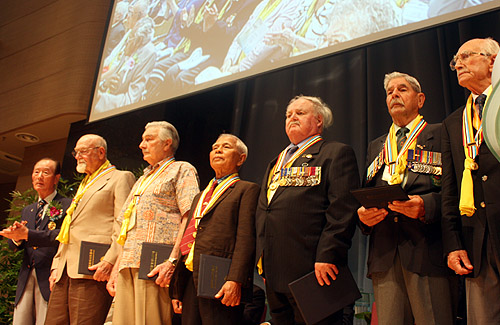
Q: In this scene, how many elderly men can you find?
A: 7